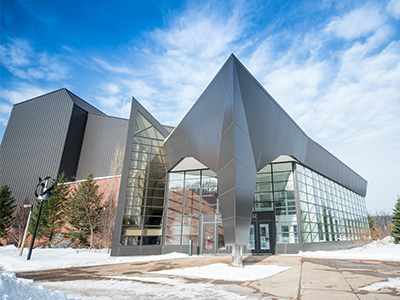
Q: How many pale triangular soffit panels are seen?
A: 2